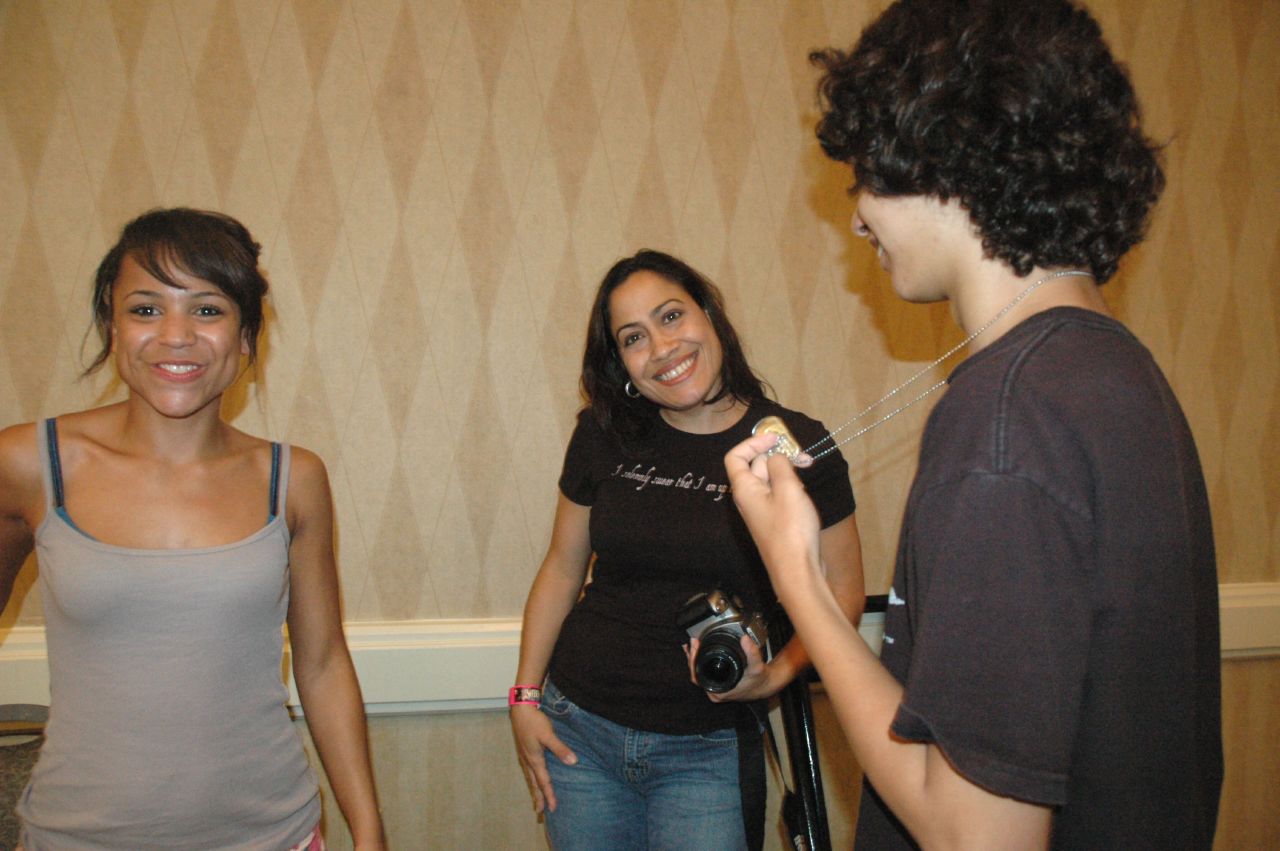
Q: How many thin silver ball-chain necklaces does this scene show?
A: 1